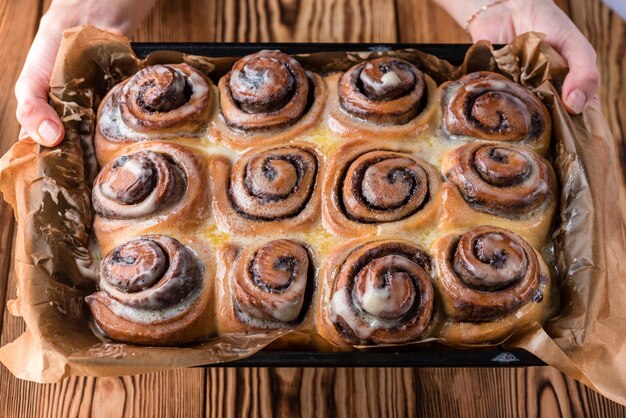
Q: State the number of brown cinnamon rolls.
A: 12